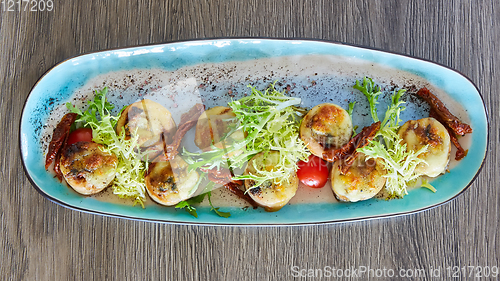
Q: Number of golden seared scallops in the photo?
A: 8